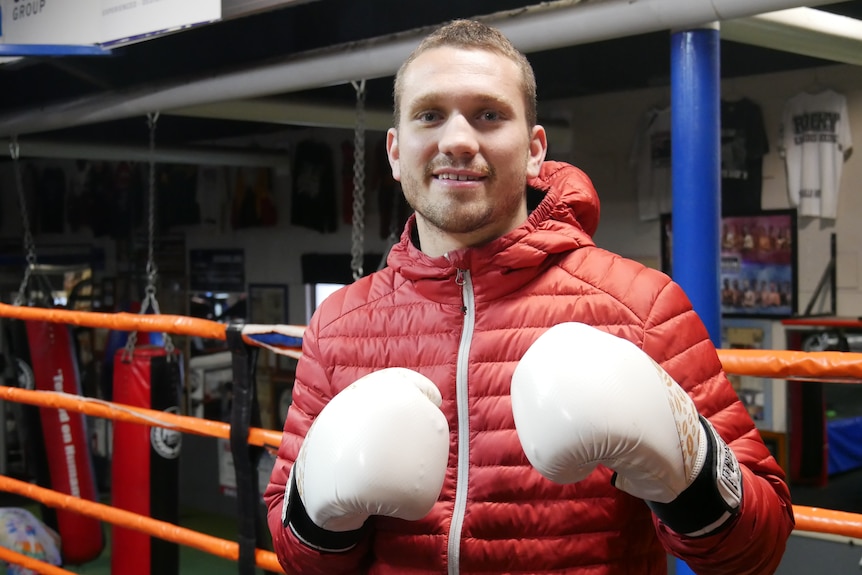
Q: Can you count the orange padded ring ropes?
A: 4